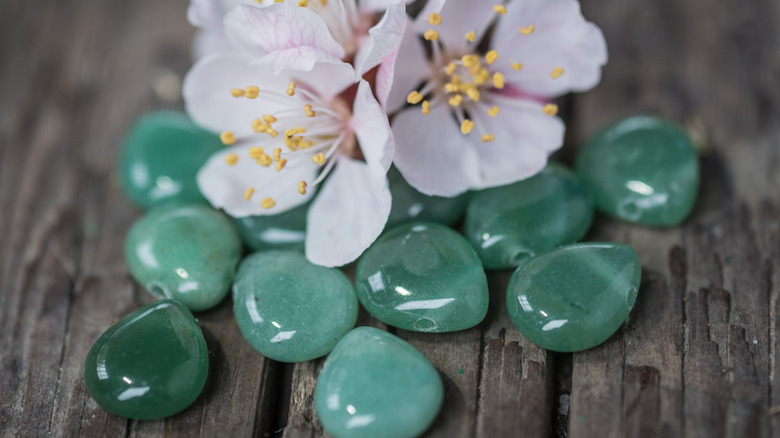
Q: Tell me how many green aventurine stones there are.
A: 11